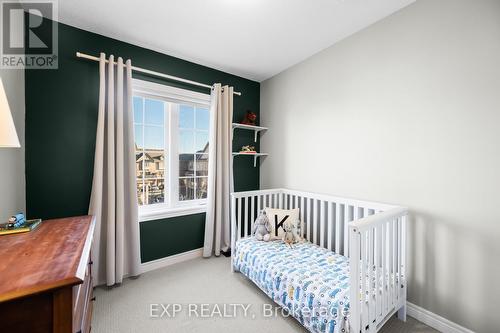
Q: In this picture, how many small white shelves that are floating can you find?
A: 2